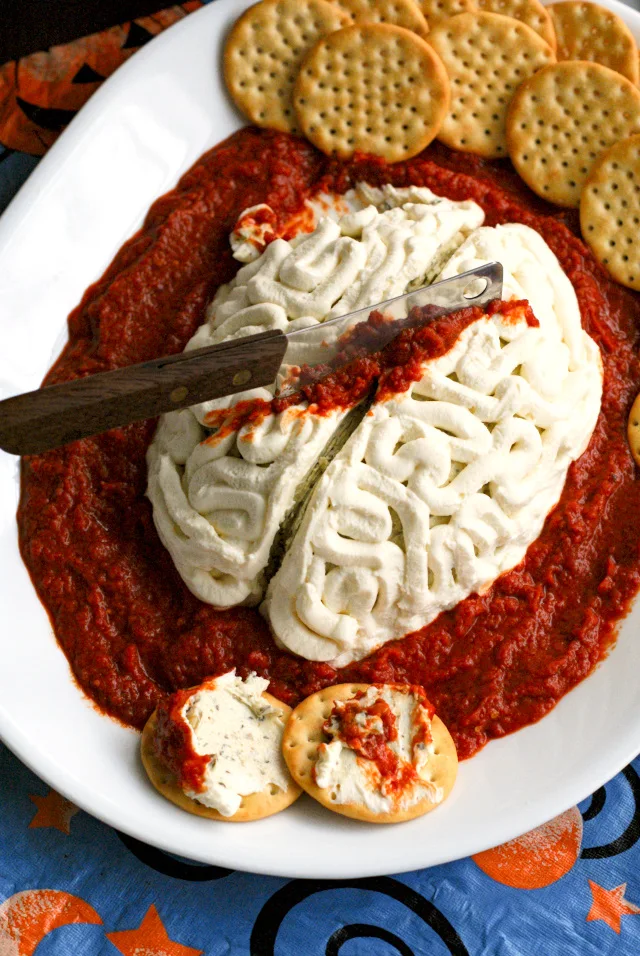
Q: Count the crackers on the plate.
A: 12